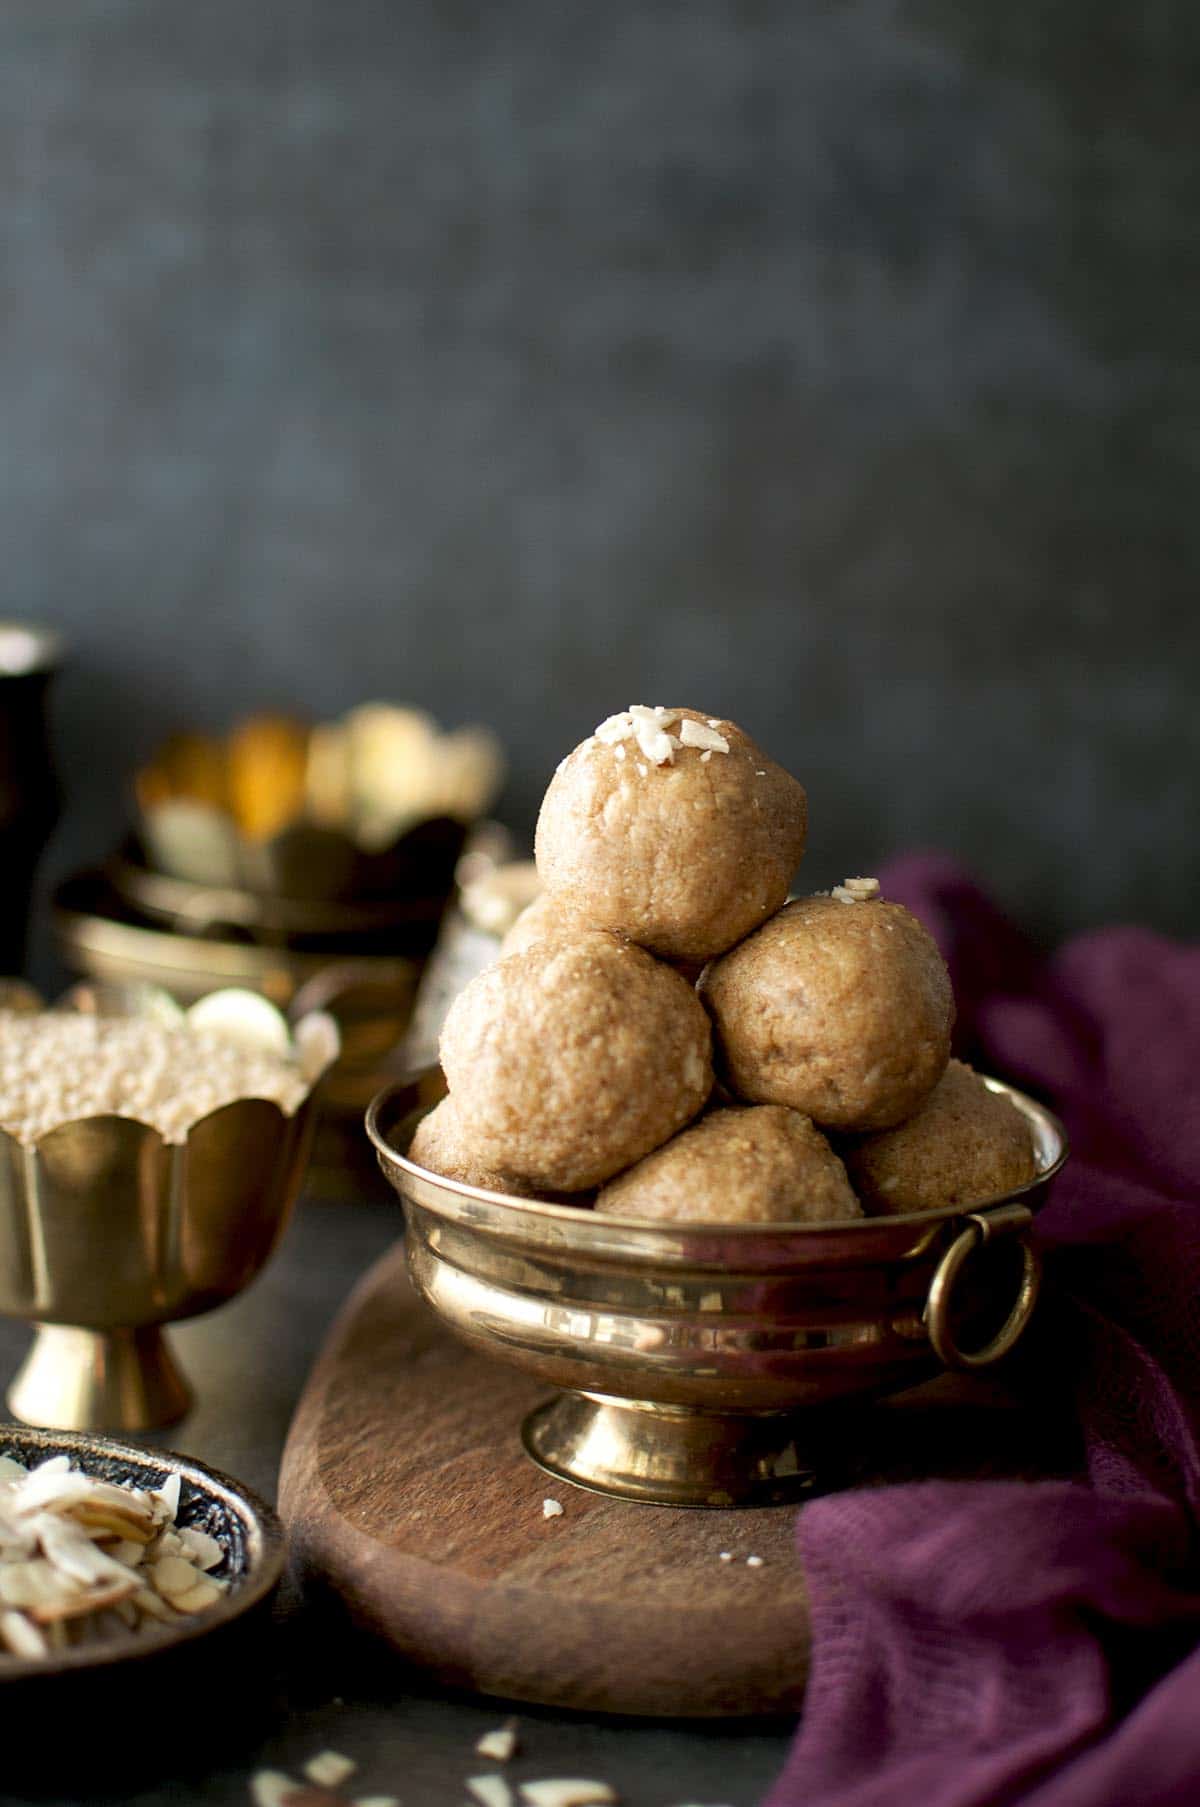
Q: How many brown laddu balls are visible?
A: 7